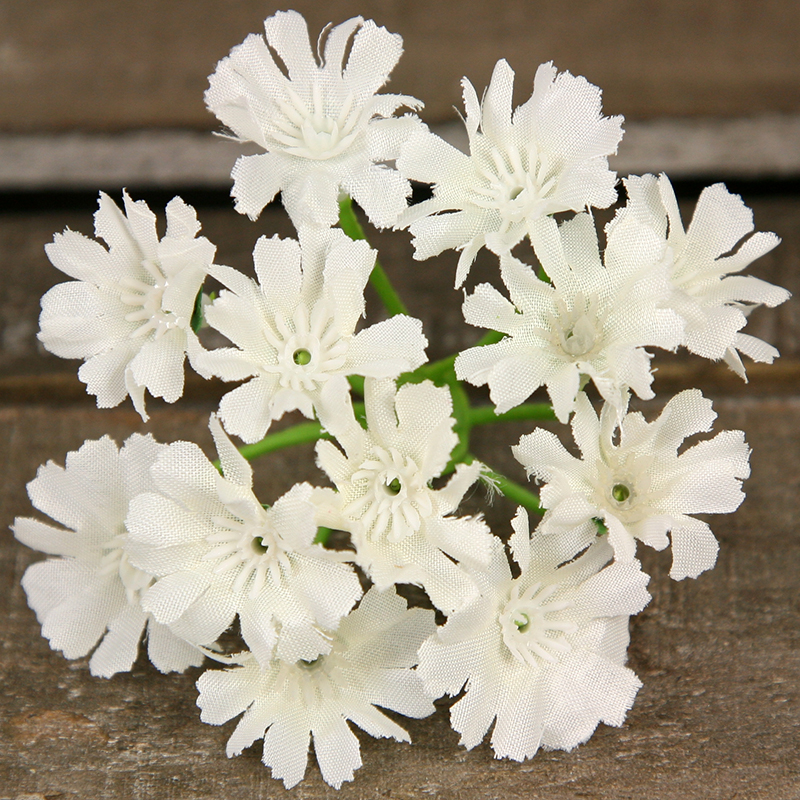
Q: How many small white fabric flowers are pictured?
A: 12